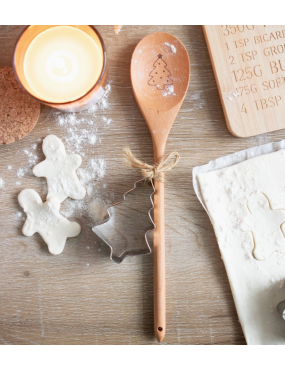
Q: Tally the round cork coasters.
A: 1